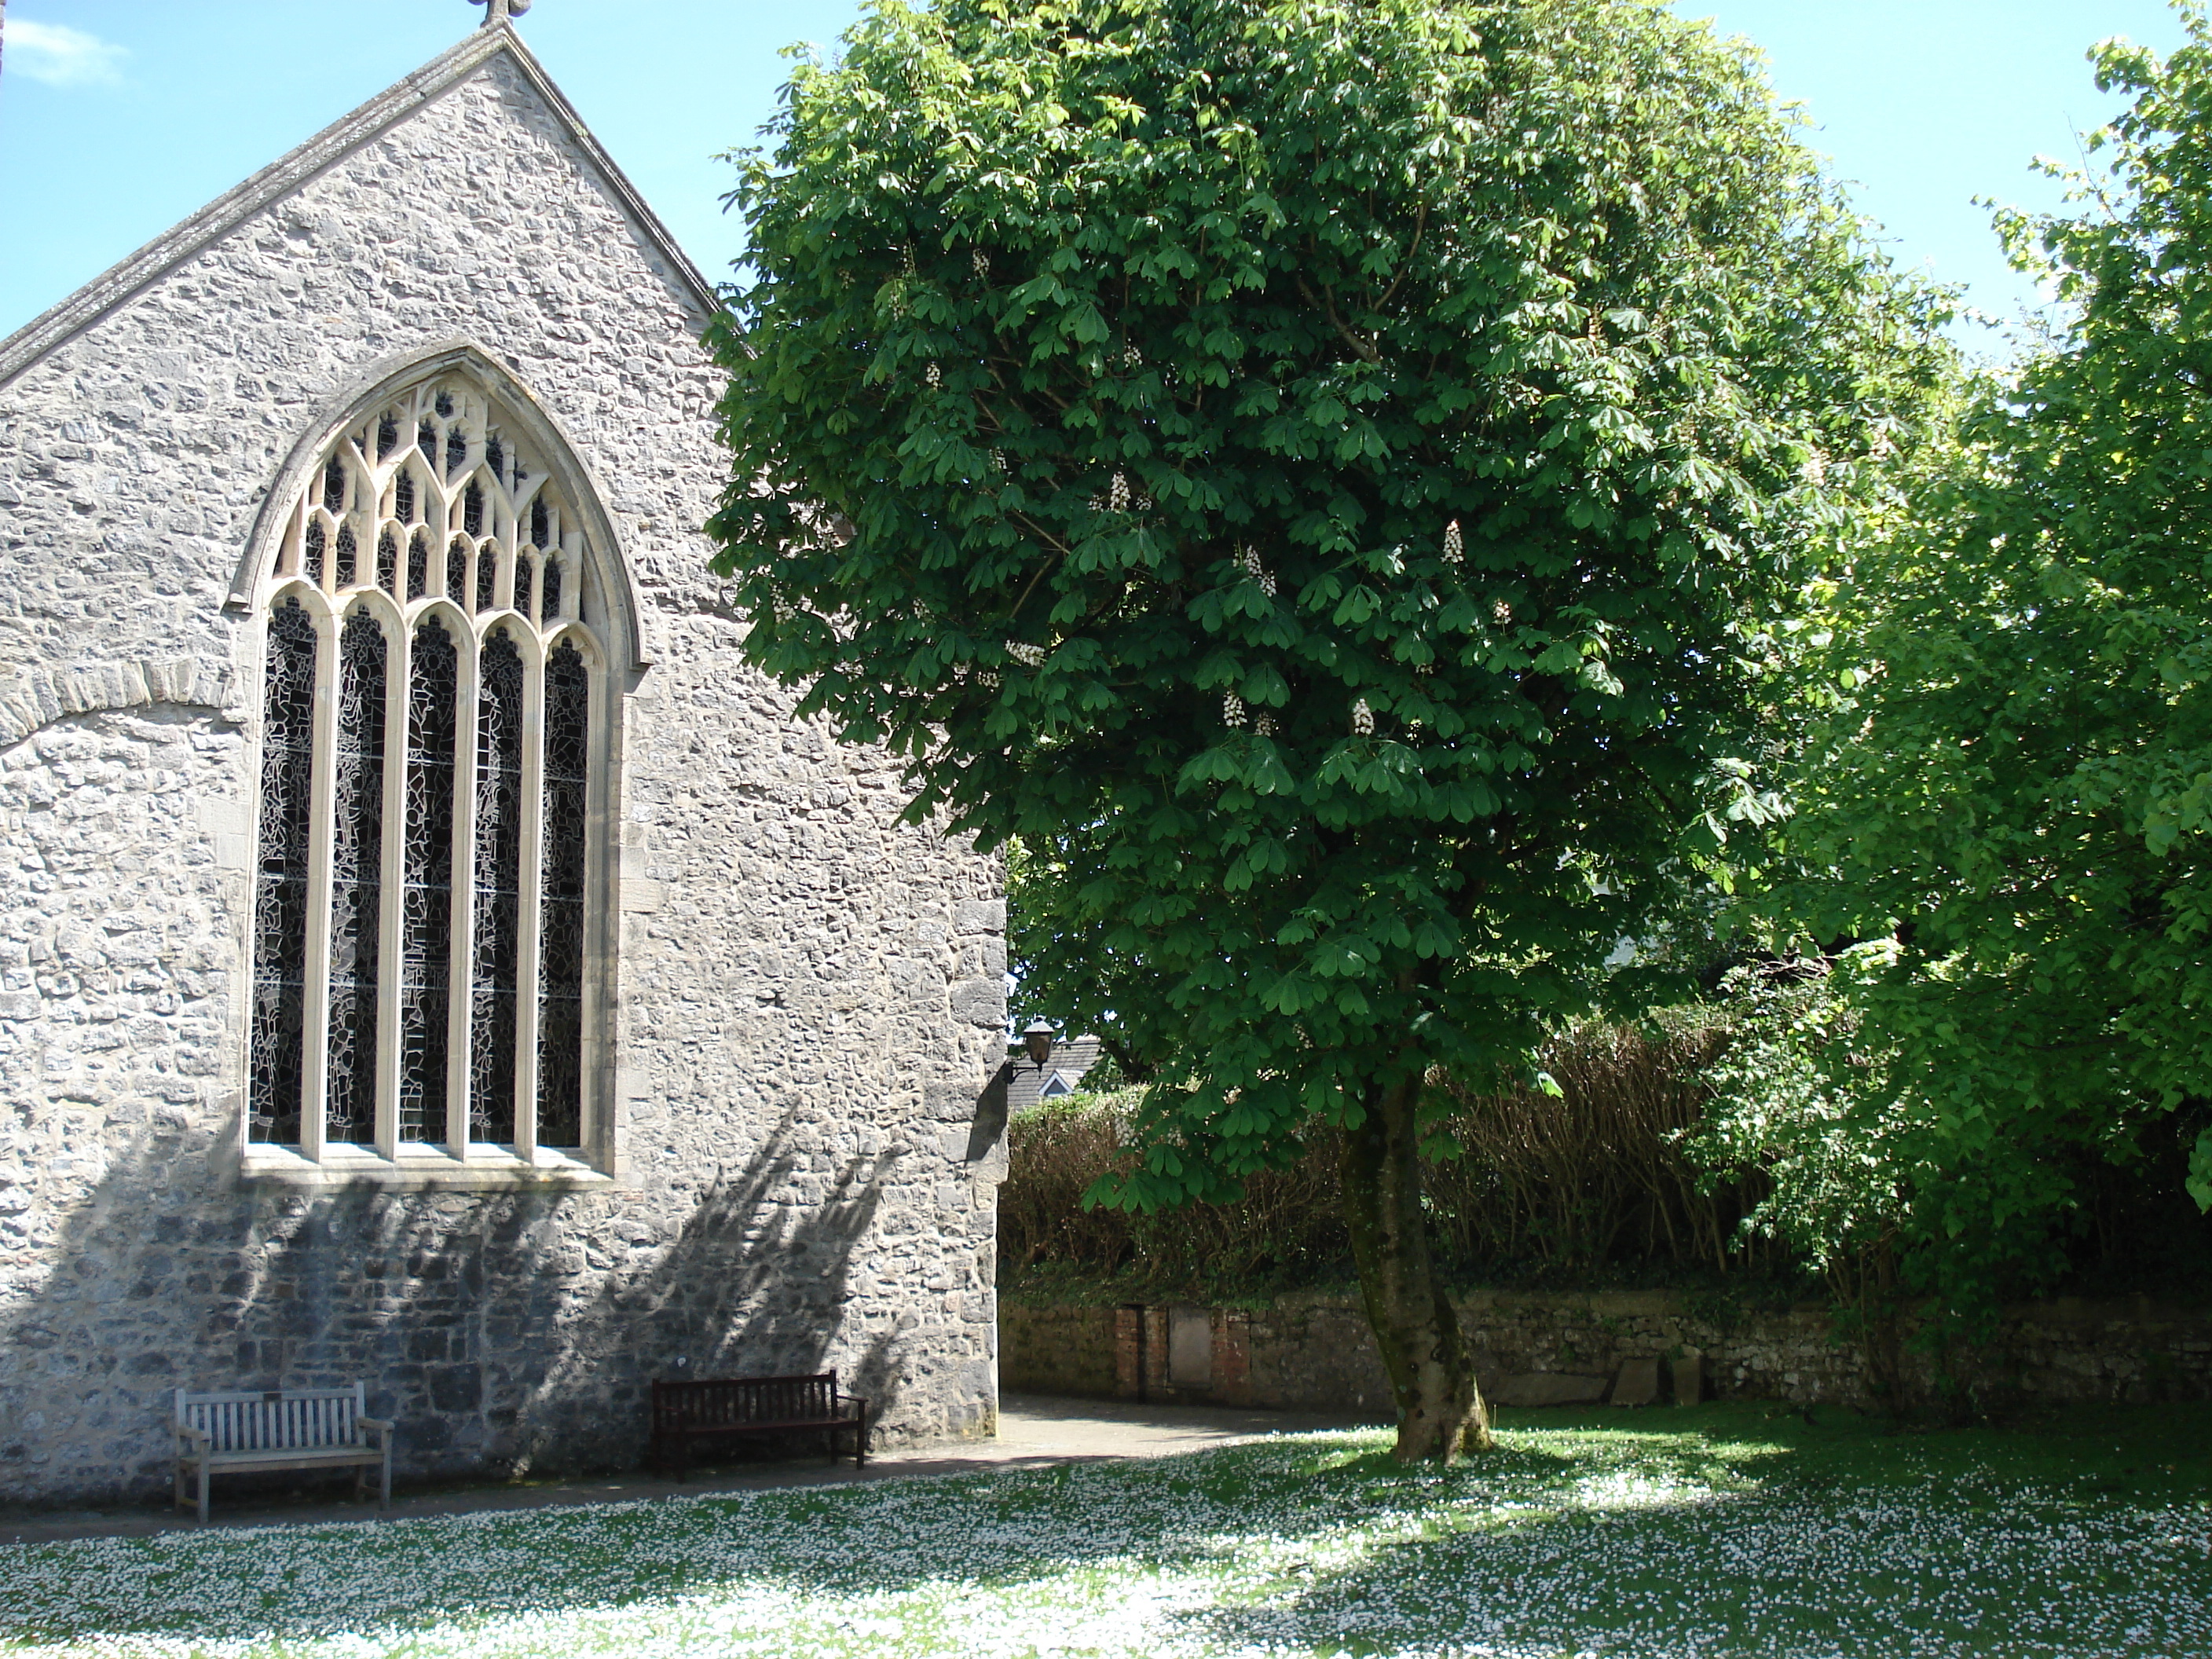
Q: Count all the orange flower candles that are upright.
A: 0